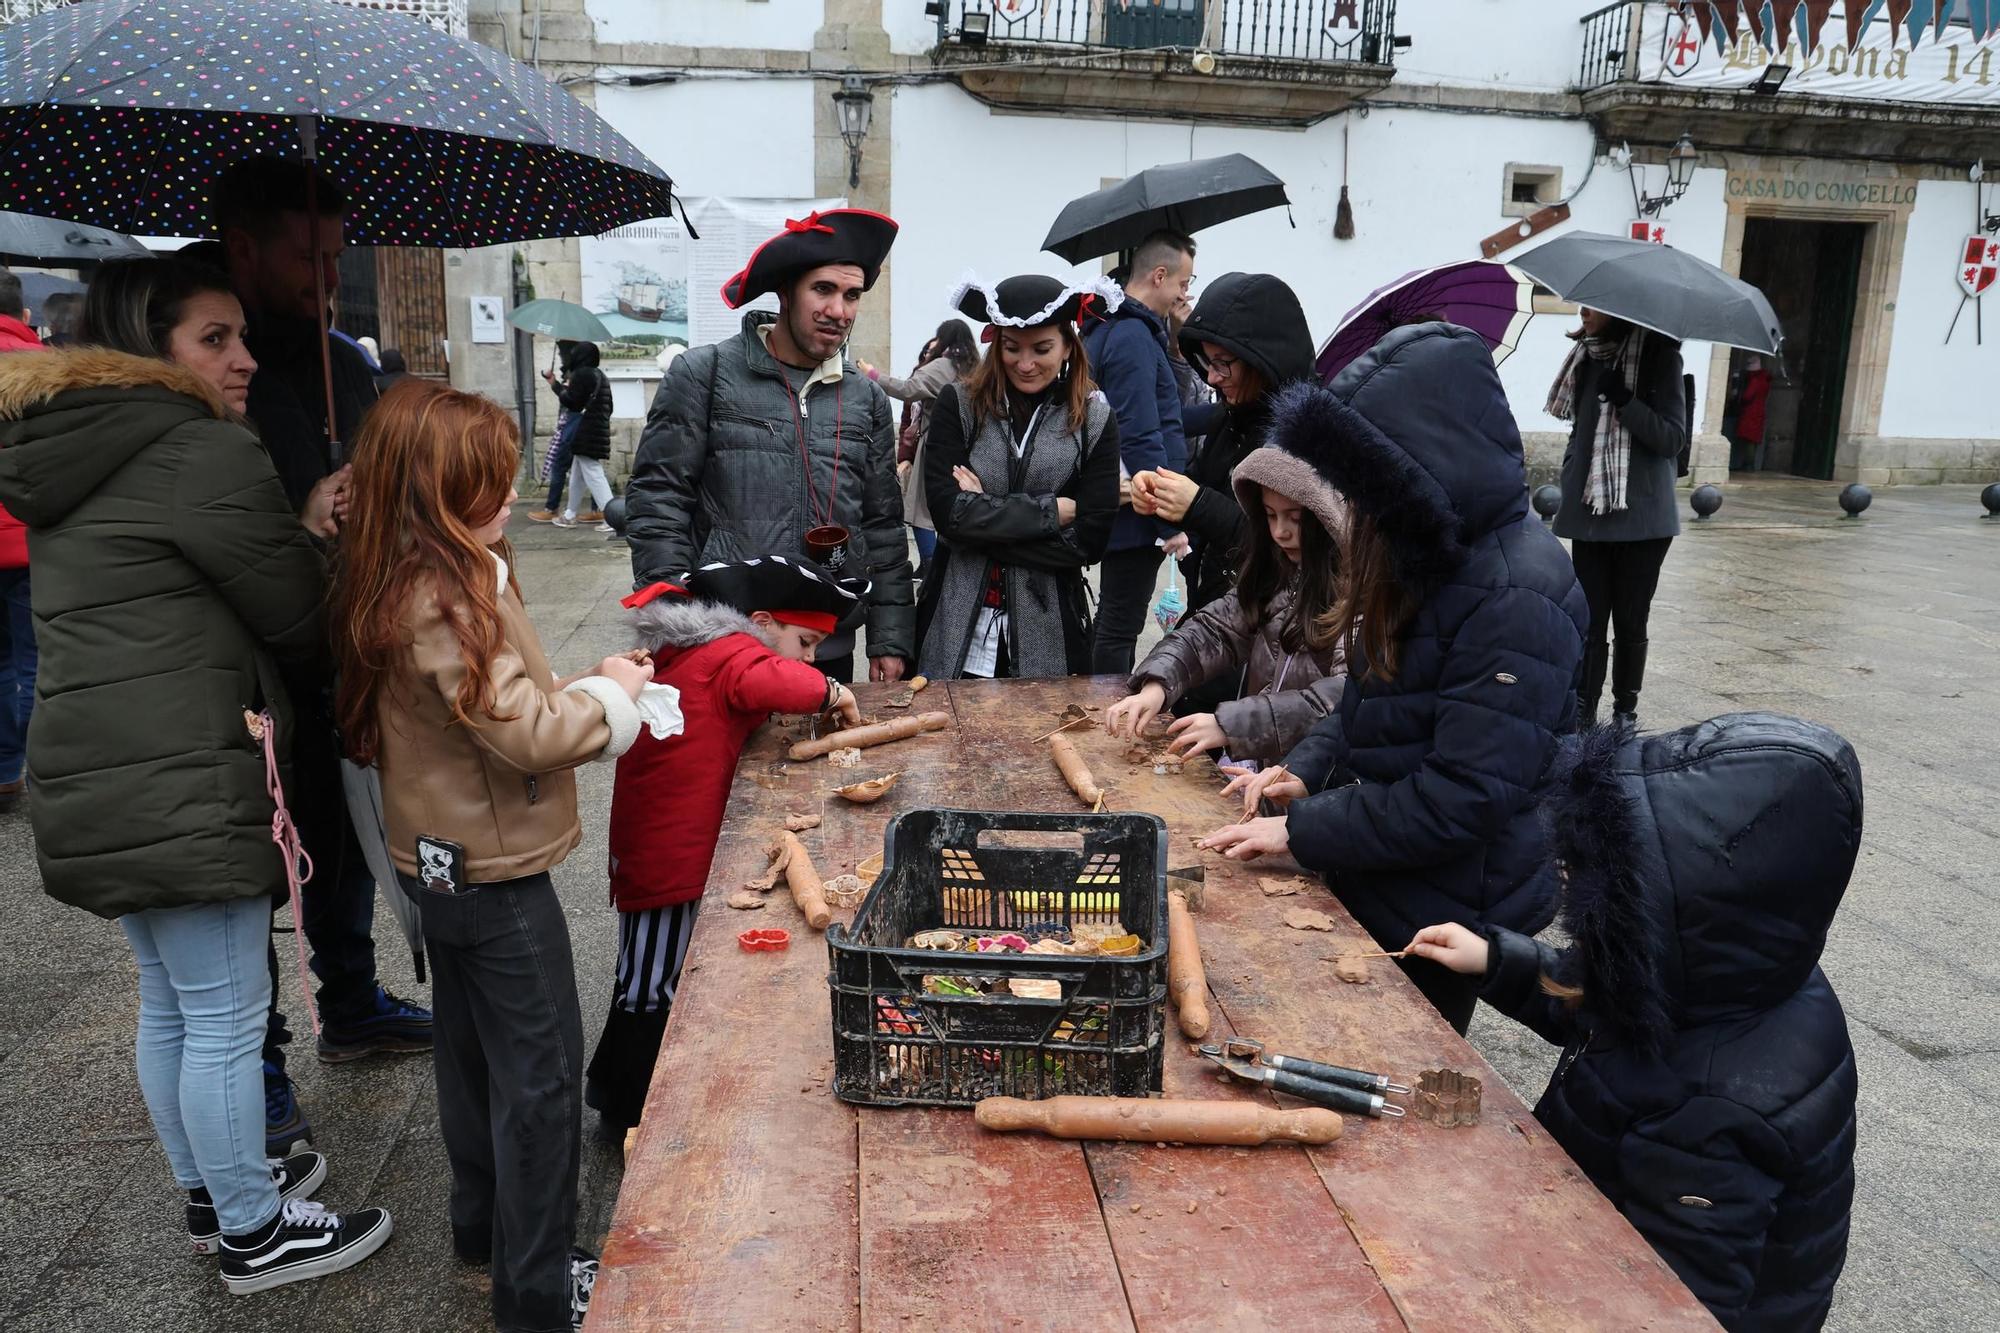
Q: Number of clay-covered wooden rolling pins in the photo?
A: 5